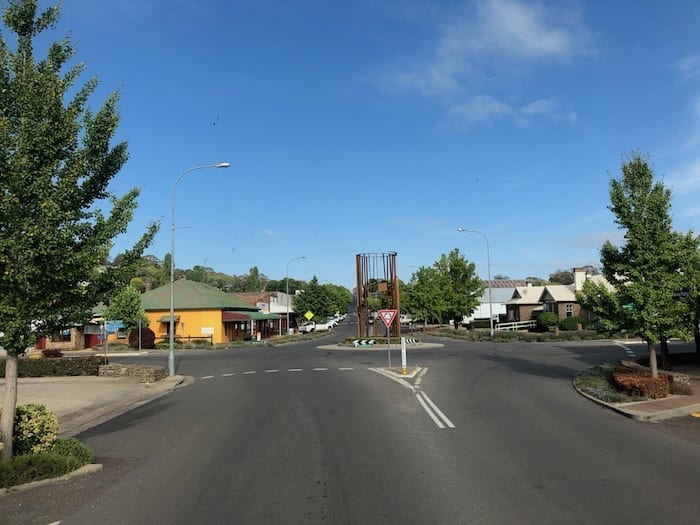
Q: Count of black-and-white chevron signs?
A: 2